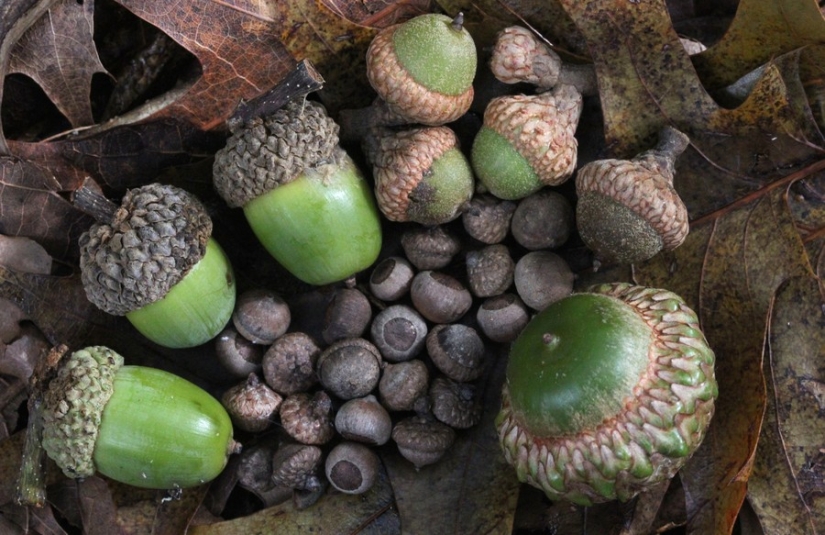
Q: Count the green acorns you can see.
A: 7